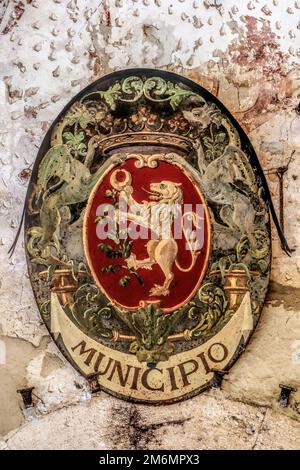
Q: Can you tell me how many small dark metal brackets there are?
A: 4